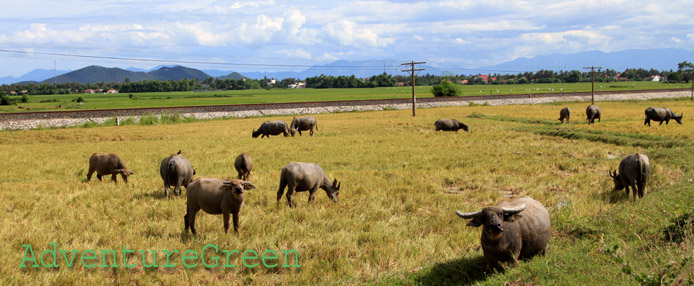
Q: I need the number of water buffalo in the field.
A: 13